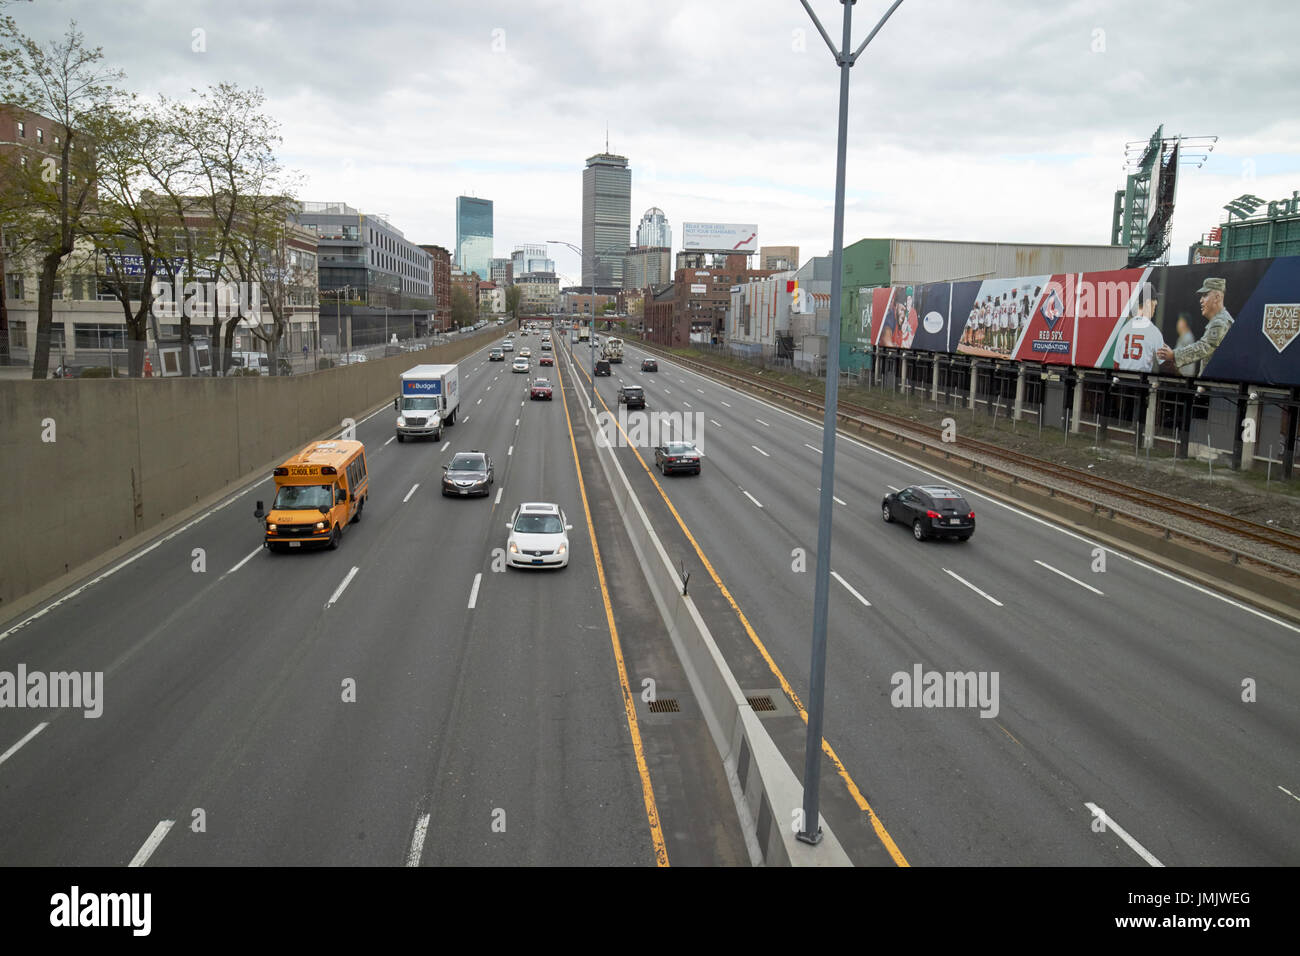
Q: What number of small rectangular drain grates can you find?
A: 2